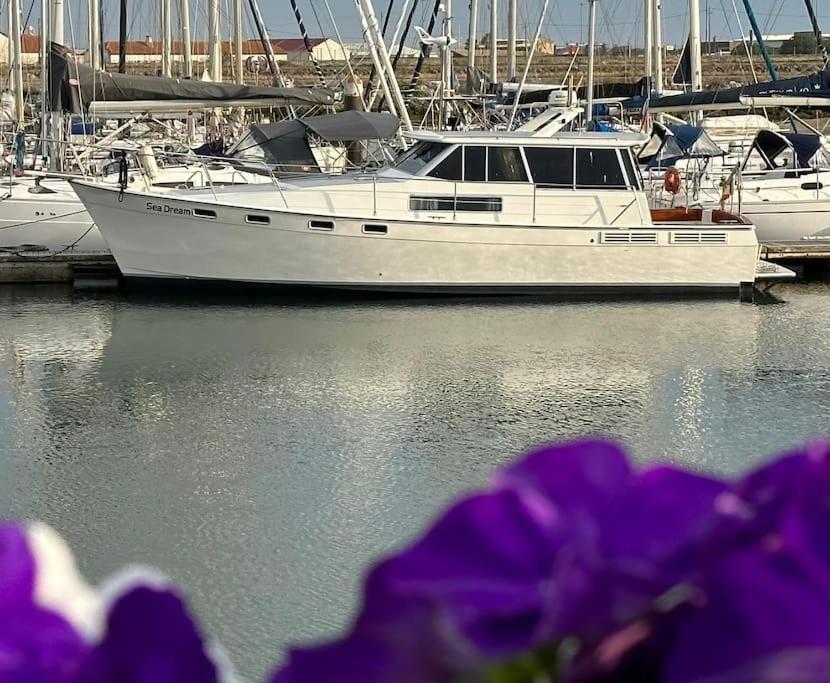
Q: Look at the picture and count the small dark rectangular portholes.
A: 4